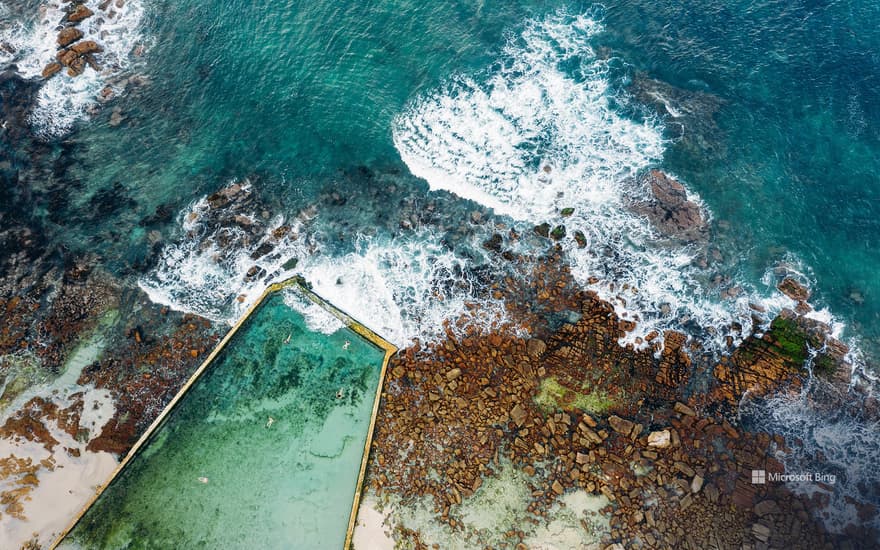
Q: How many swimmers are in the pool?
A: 5